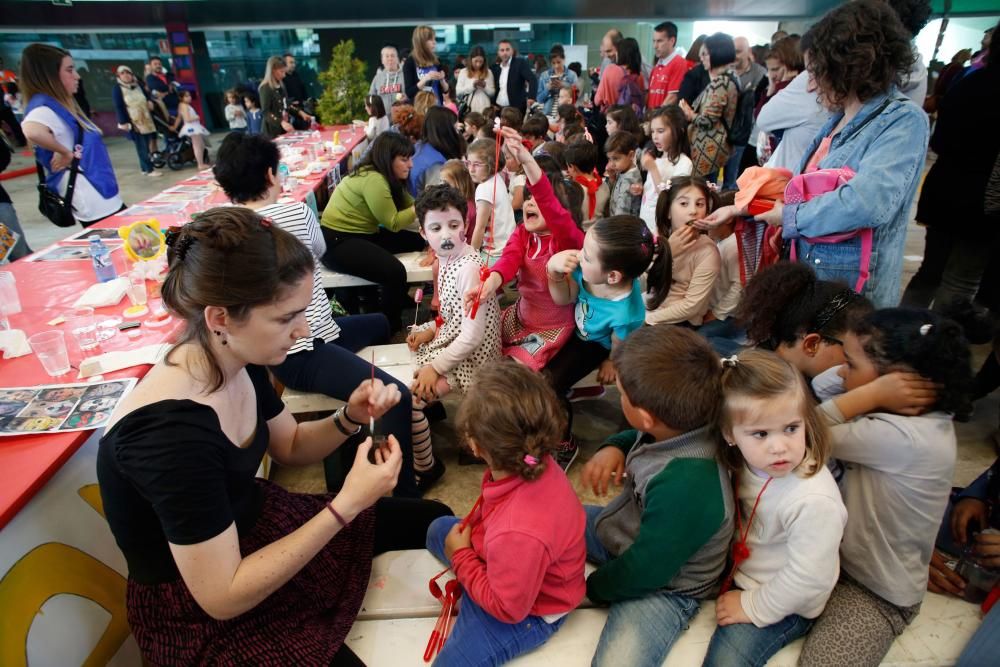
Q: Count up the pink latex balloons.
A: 0